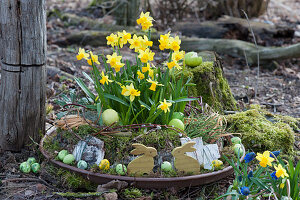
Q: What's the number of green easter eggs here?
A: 14